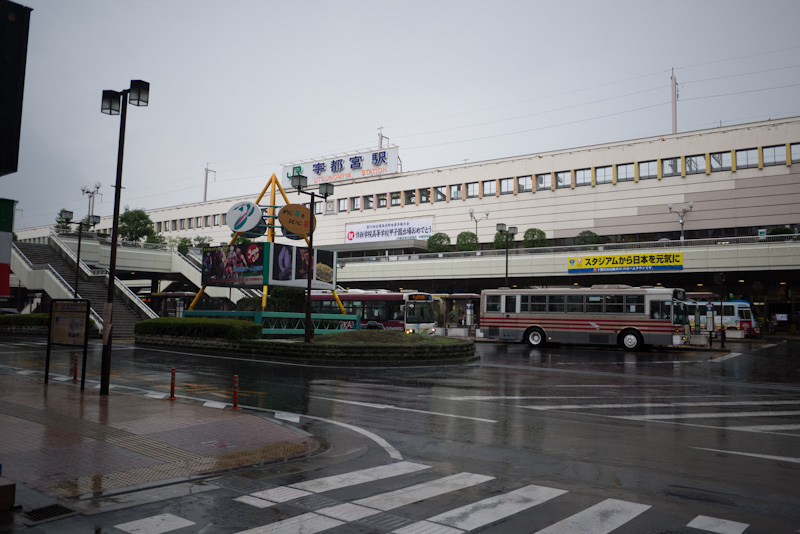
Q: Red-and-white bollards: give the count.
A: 3